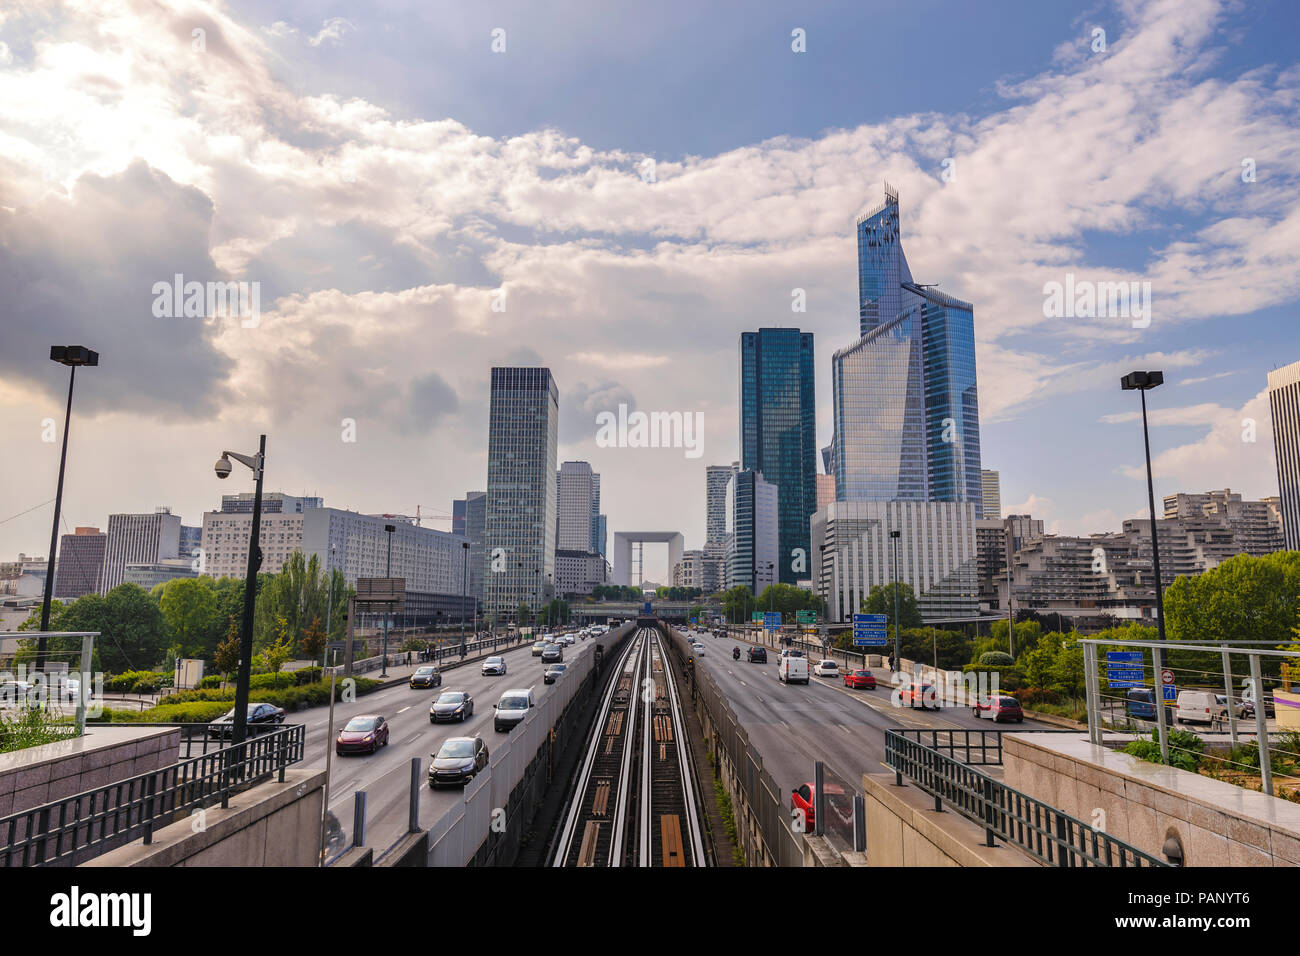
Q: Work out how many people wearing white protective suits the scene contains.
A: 0